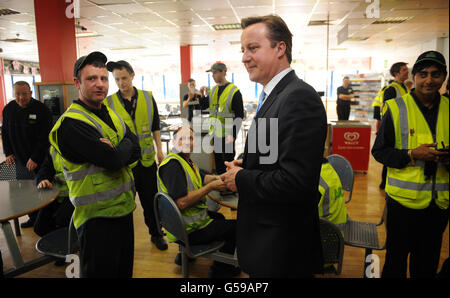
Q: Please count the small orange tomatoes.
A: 0